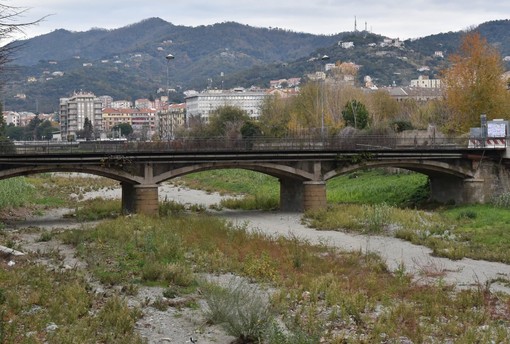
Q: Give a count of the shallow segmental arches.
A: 3